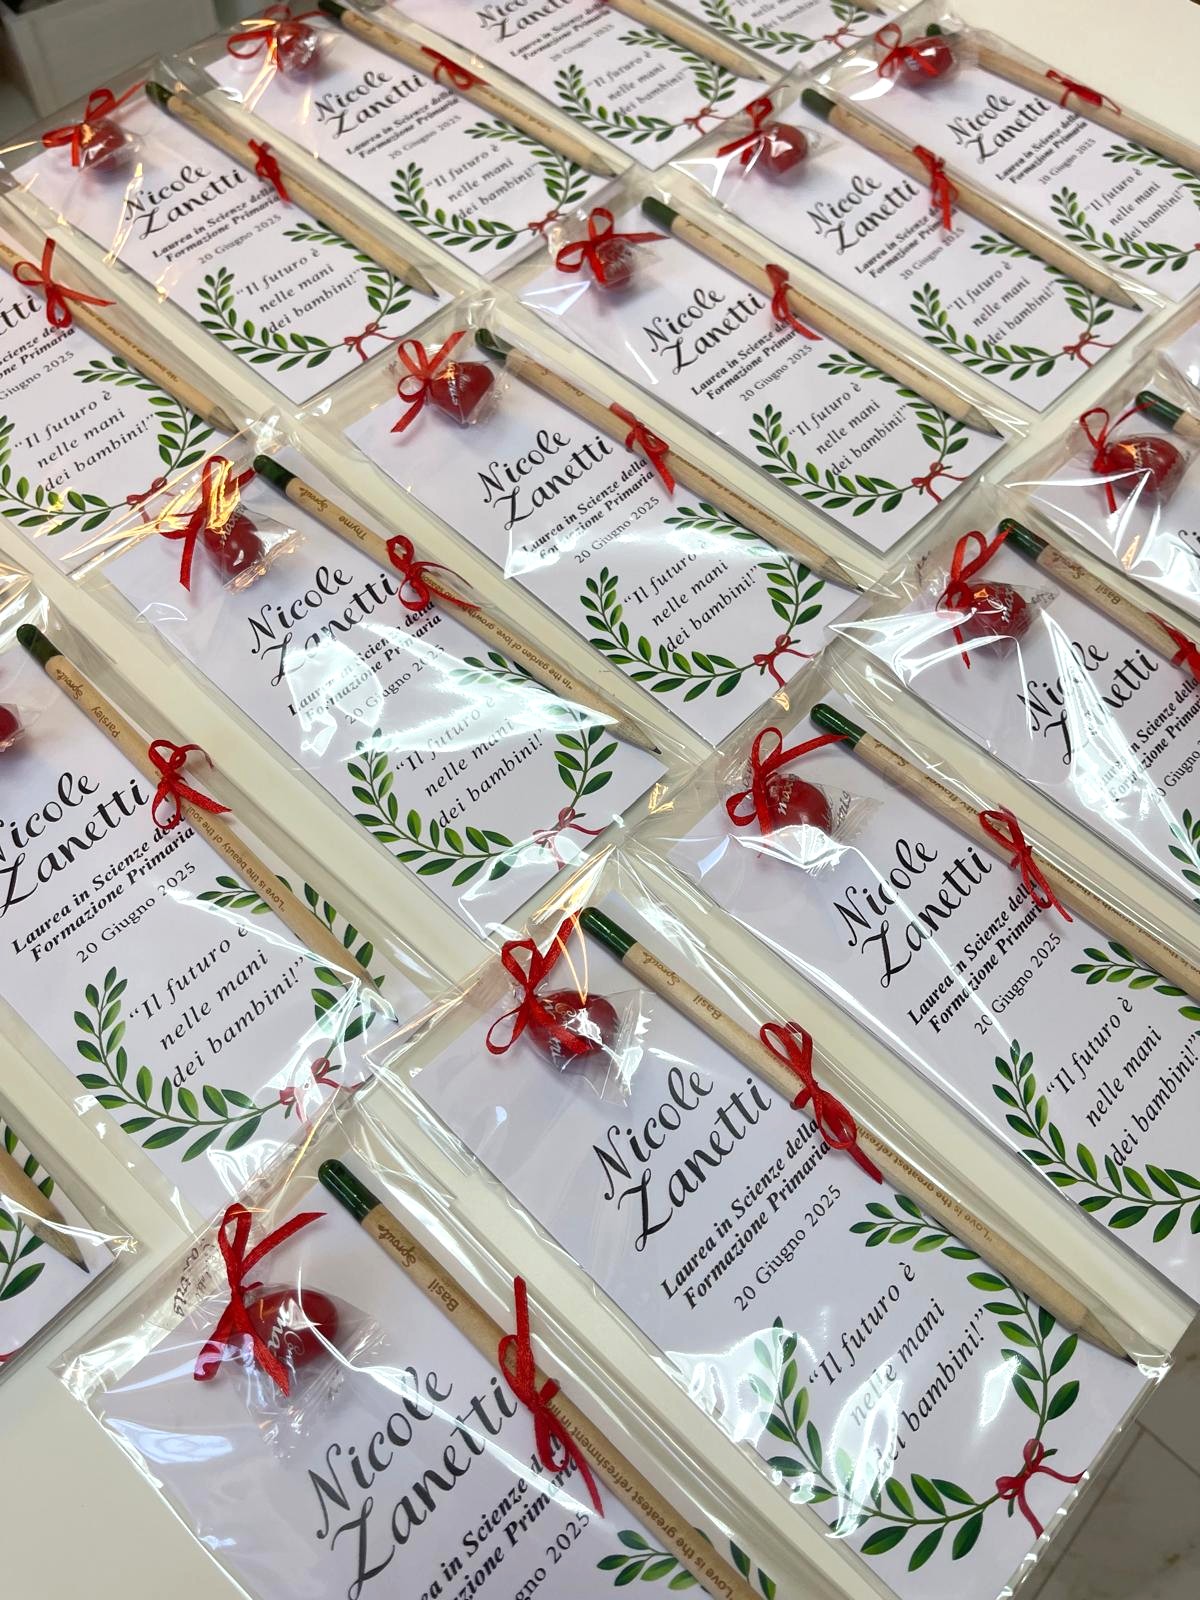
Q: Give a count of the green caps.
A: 13